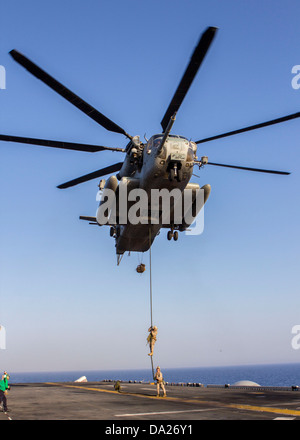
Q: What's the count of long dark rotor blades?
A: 6